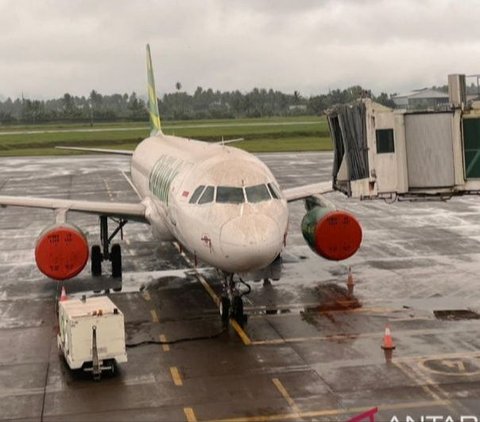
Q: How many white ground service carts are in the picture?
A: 1